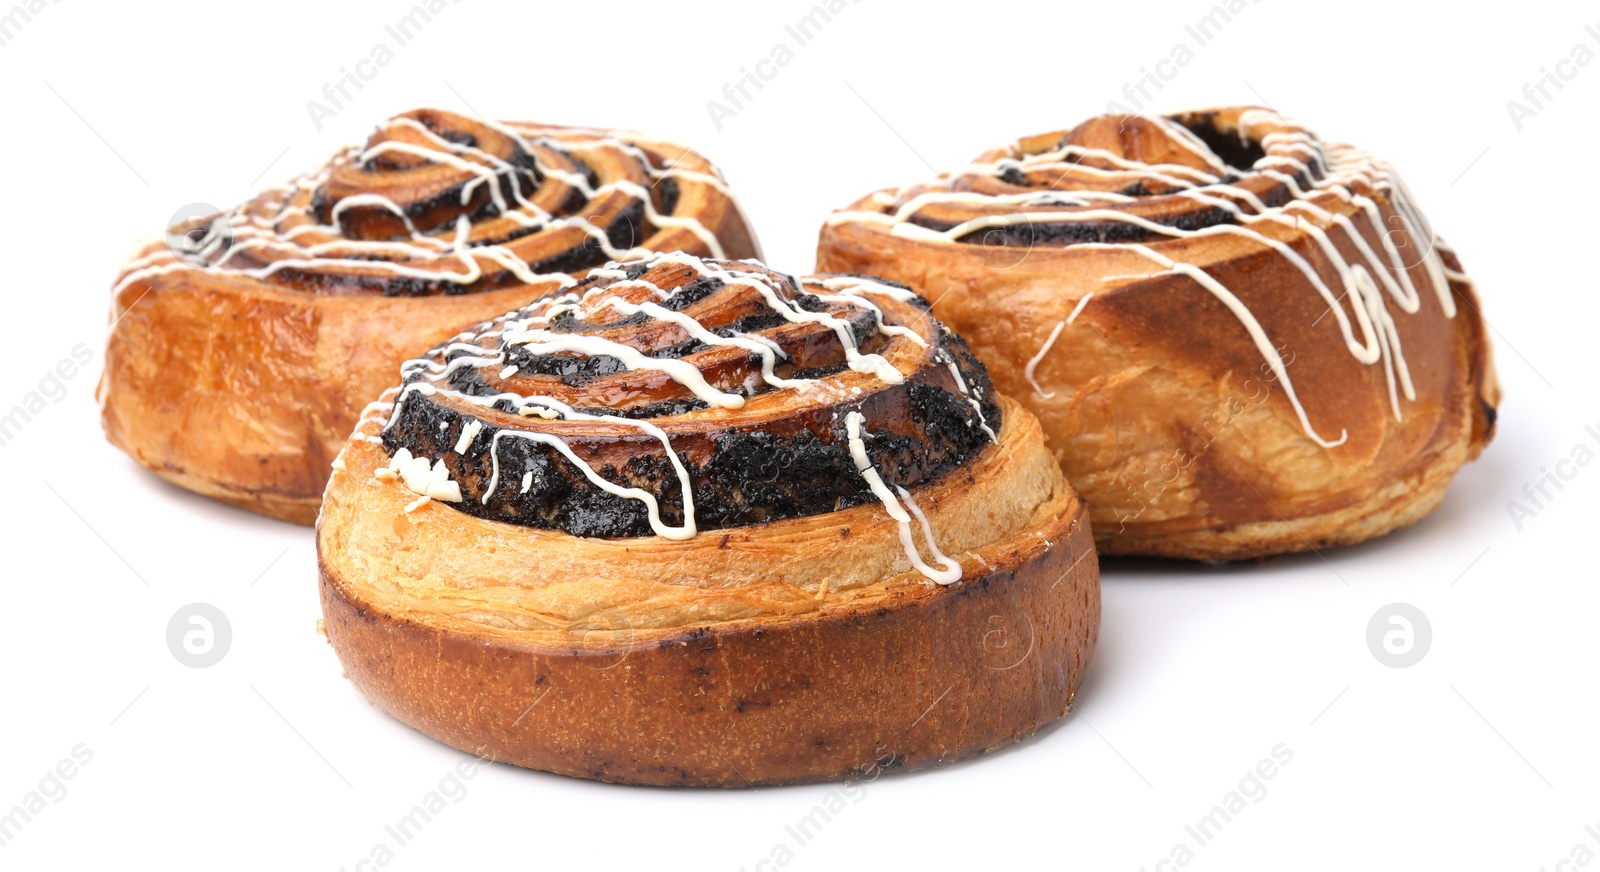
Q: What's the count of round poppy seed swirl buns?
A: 3